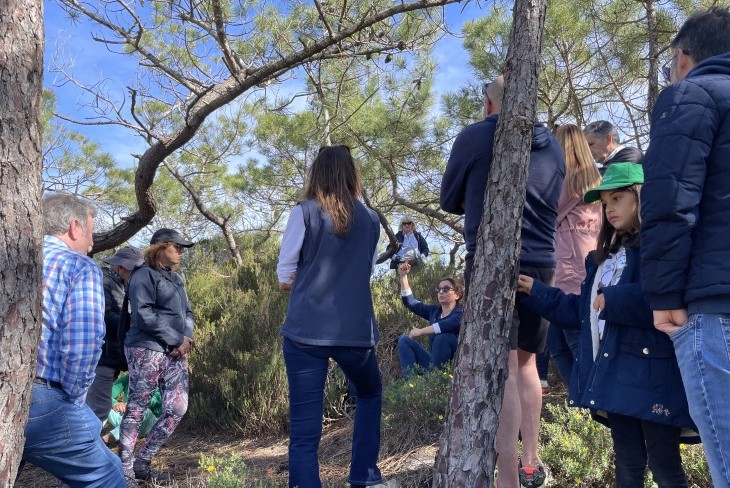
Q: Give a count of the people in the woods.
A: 12